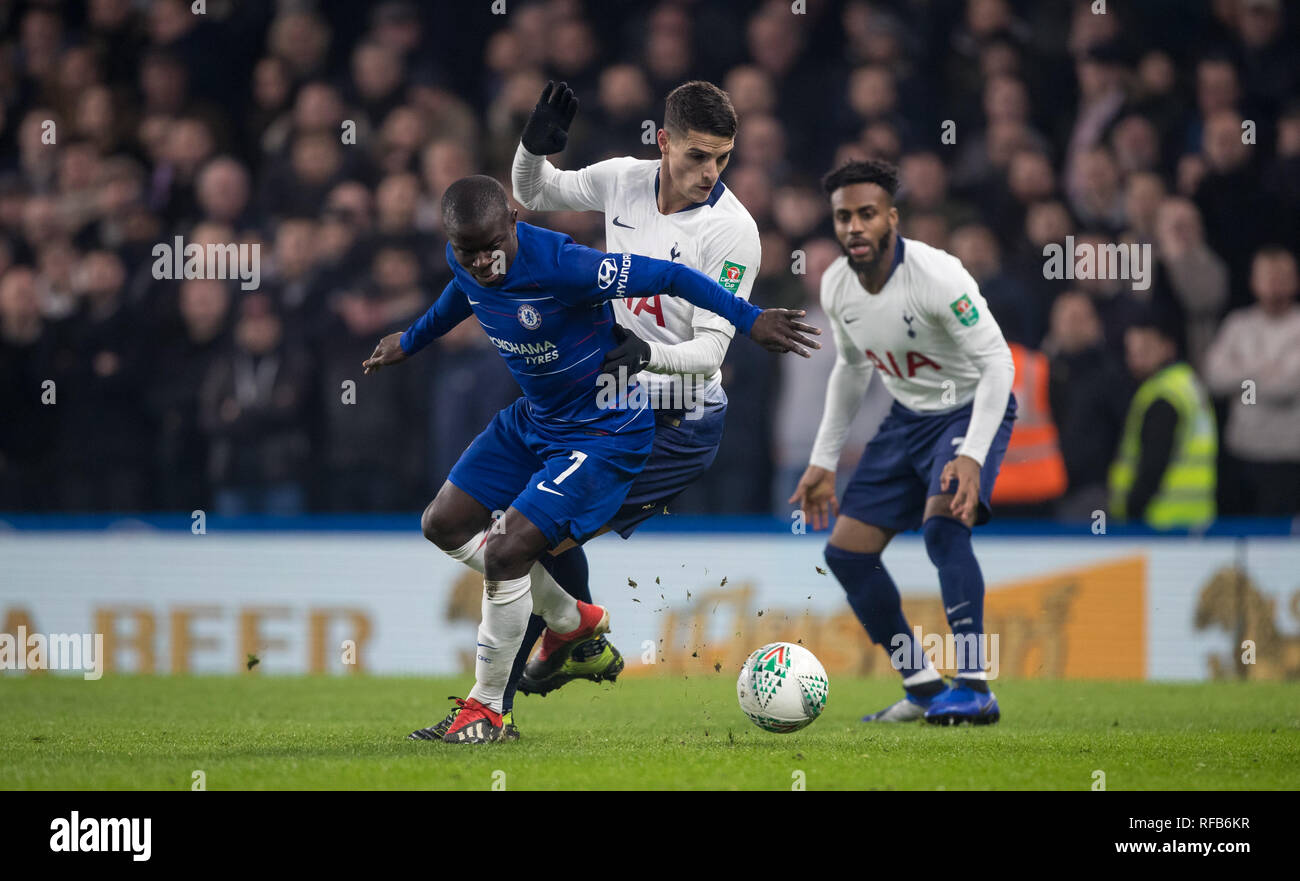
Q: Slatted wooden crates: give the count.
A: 0